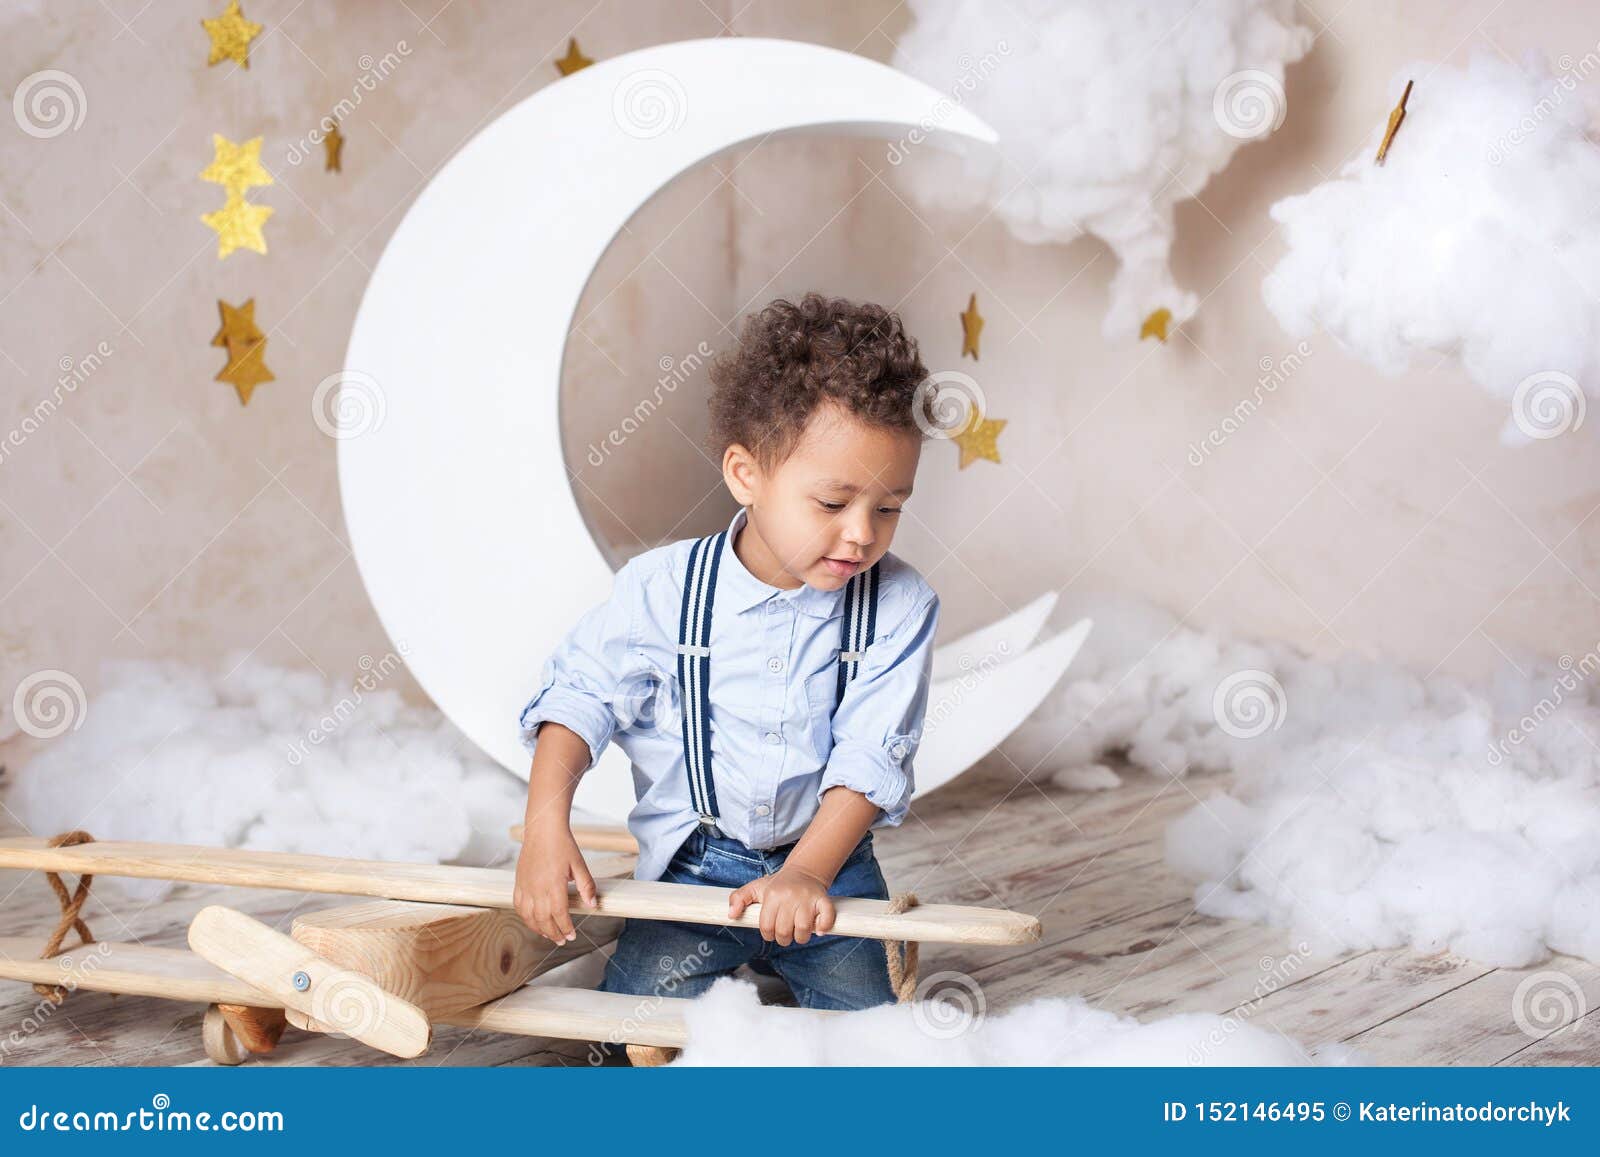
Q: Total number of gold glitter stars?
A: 11